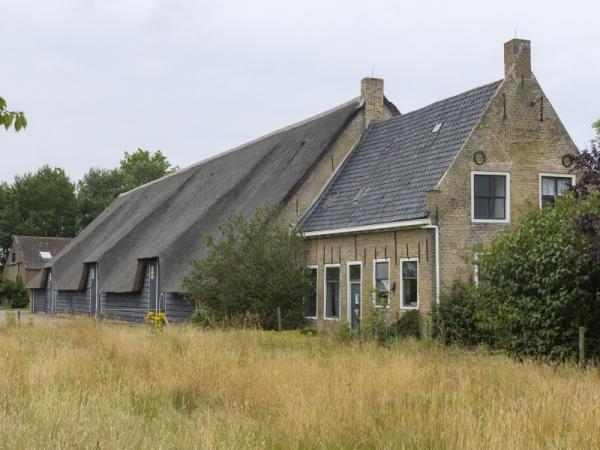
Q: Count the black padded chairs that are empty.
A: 0